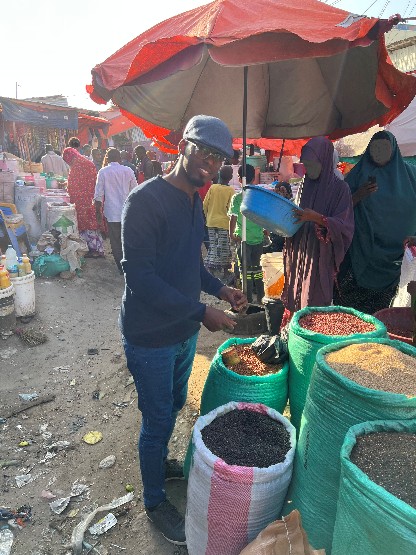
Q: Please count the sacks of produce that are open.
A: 5